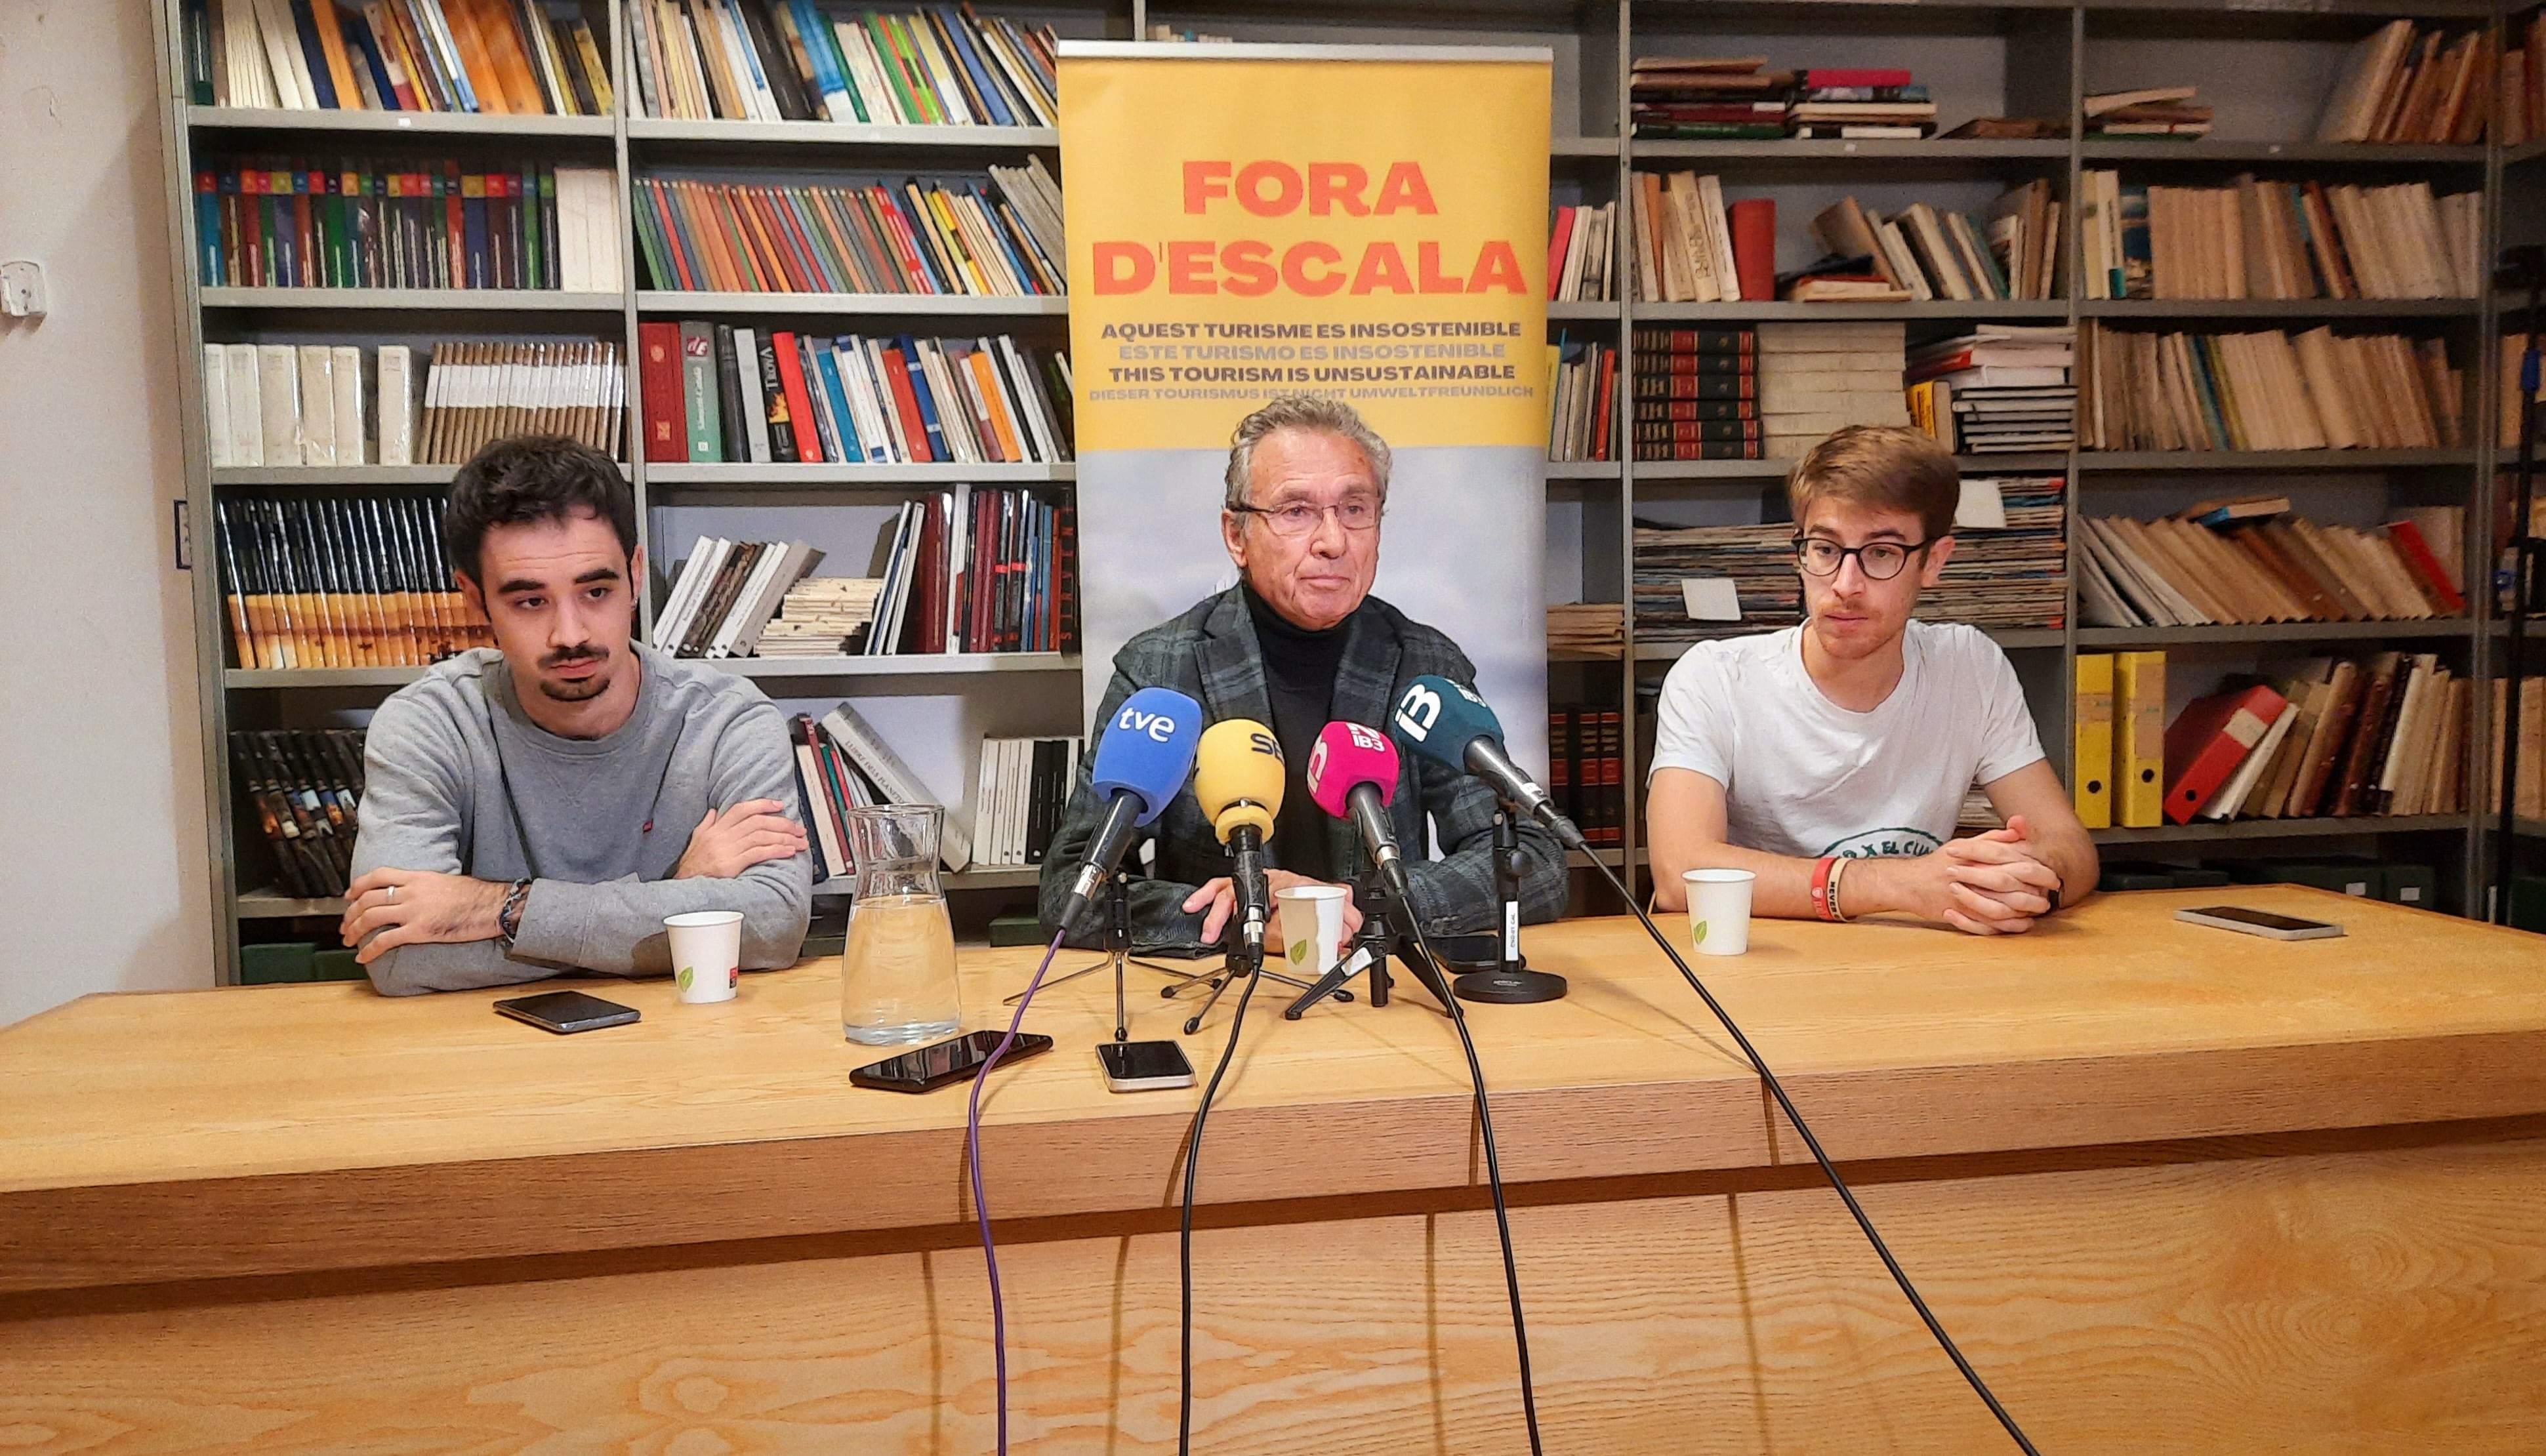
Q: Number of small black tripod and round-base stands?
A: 4